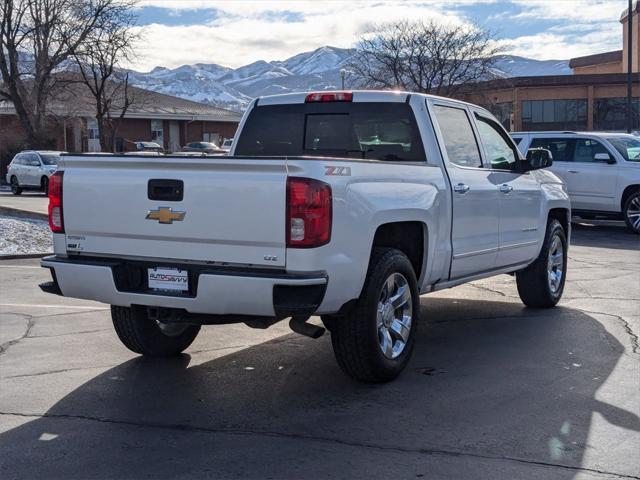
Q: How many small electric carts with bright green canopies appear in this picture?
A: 0